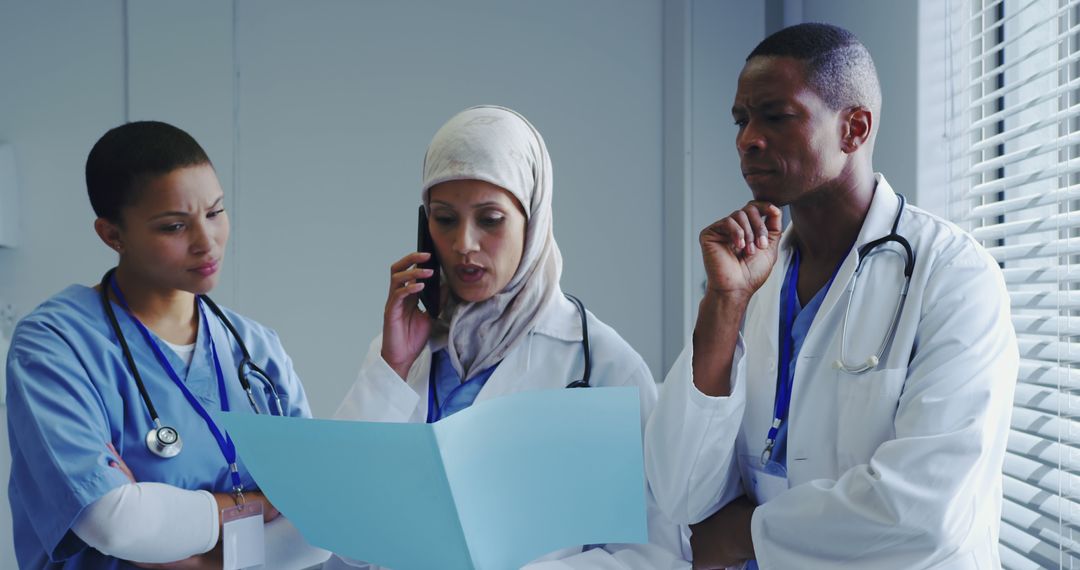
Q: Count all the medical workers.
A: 3